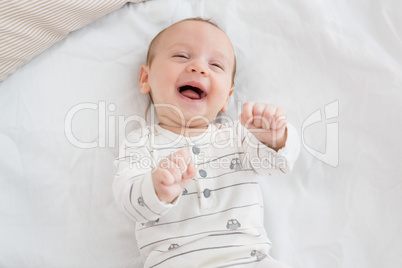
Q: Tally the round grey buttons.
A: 3